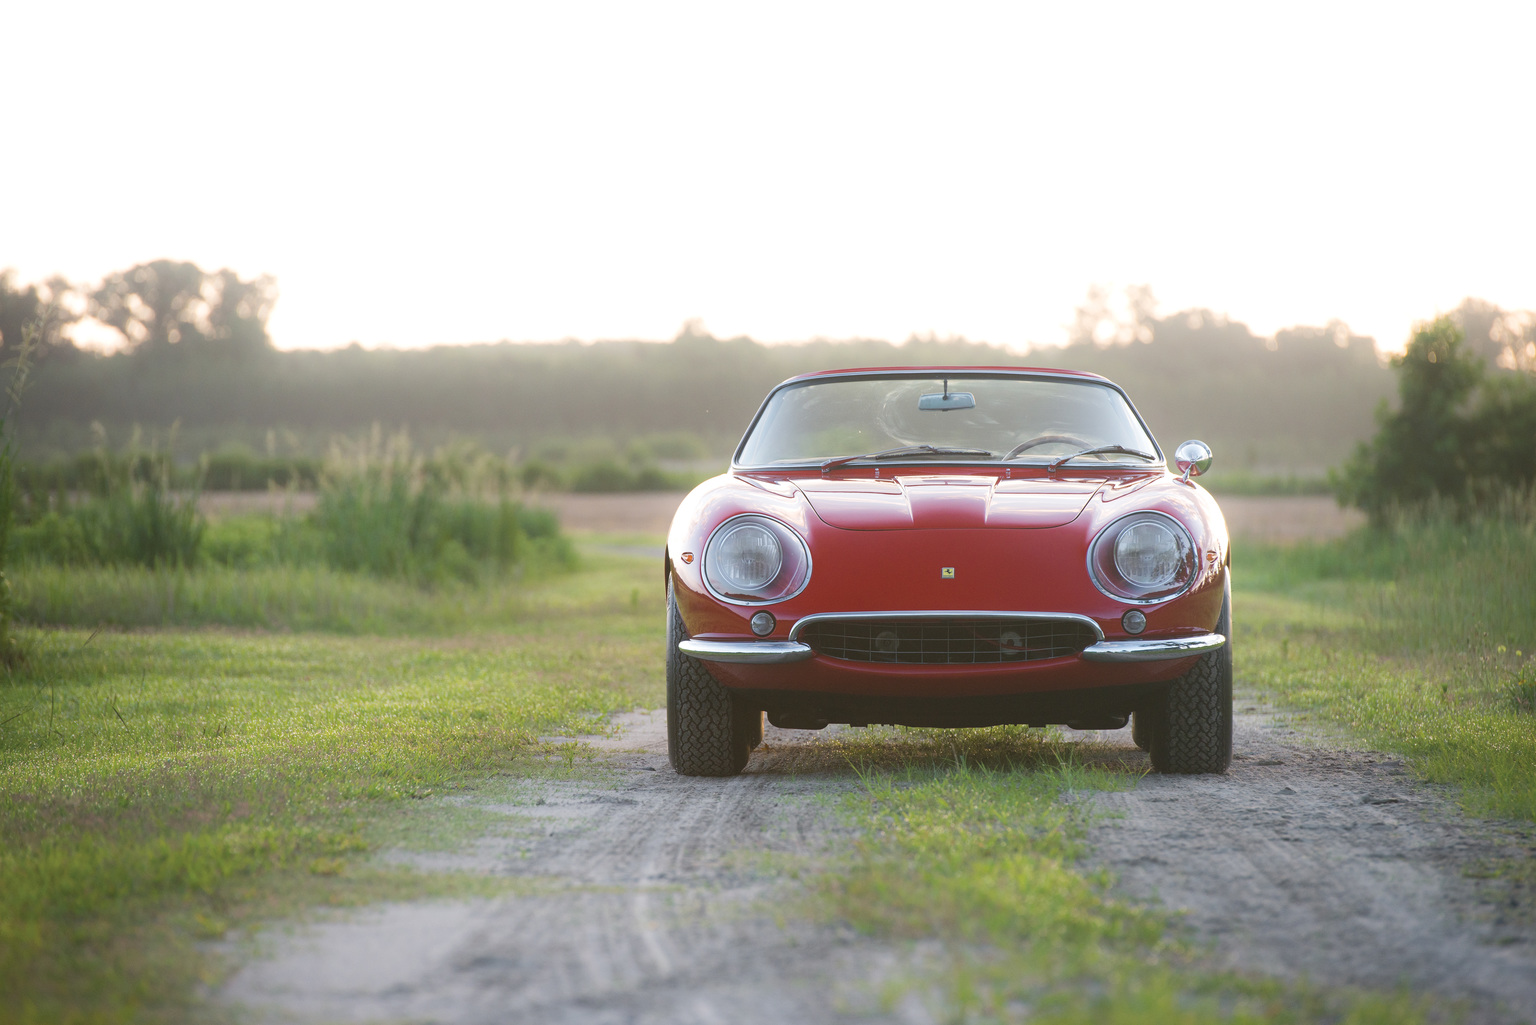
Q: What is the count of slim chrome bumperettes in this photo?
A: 2